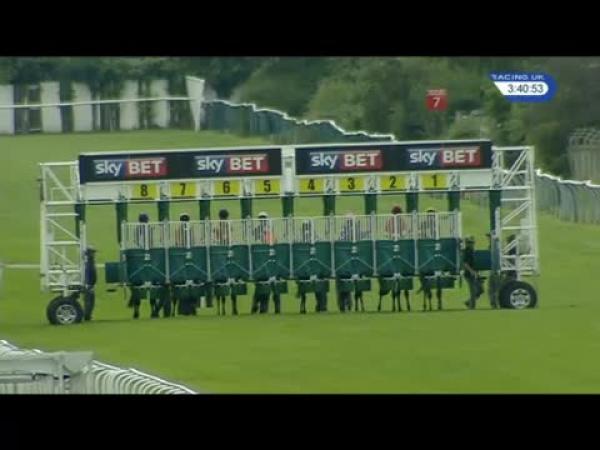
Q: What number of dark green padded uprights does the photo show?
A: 11